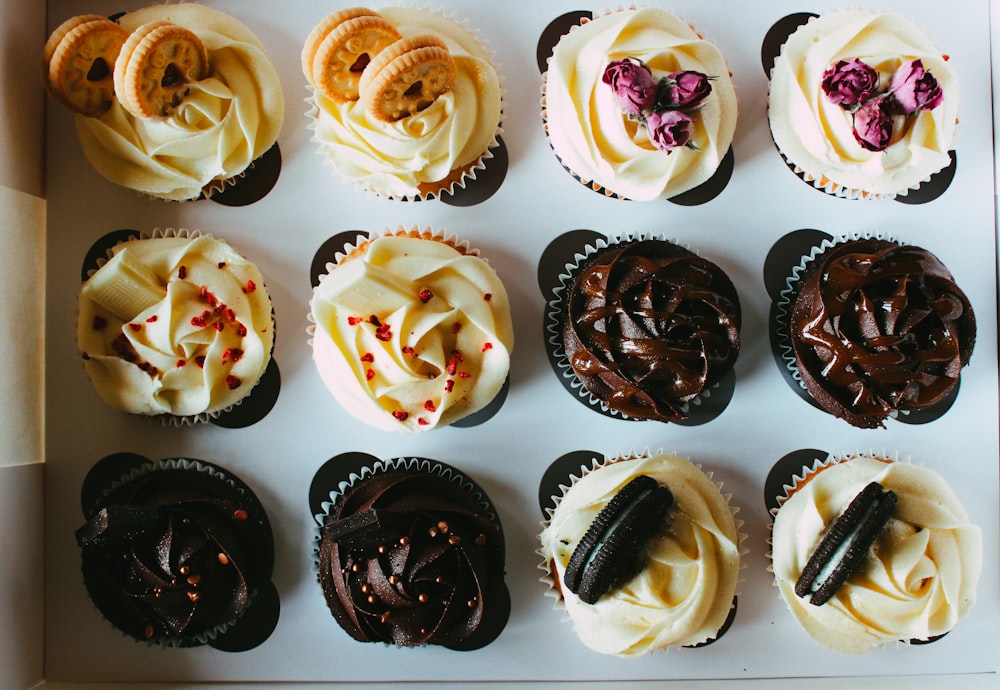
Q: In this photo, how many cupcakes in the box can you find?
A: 12